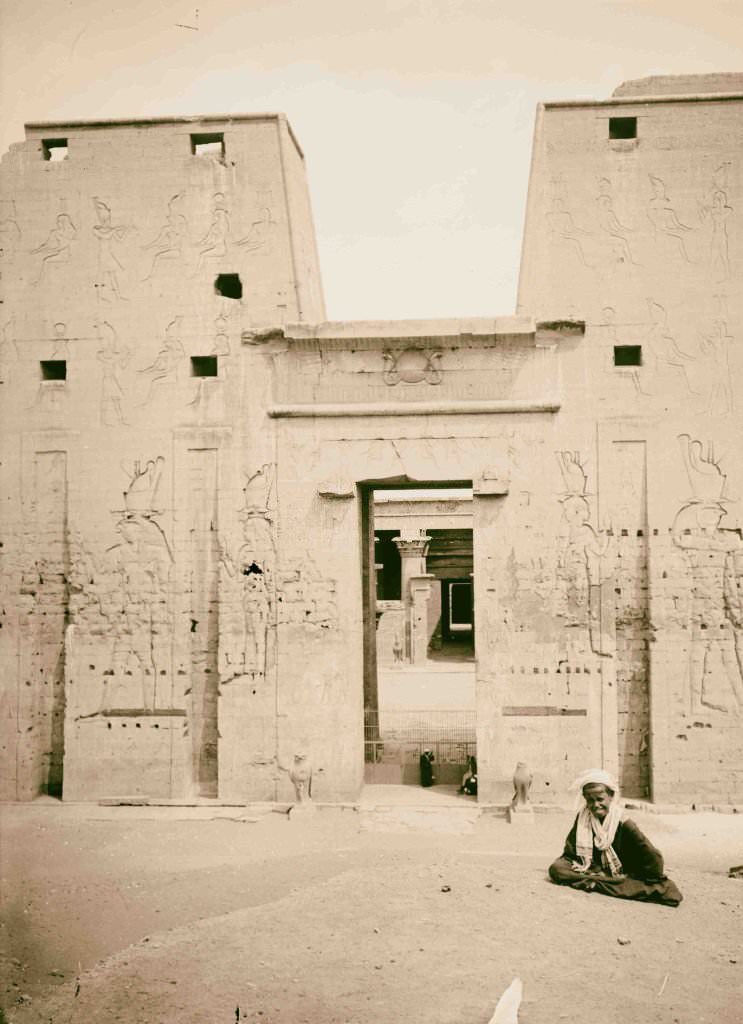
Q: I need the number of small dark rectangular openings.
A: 7